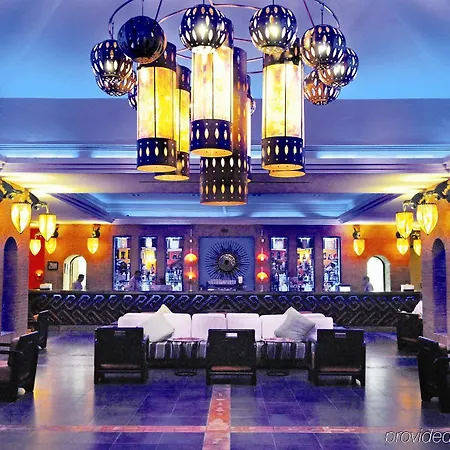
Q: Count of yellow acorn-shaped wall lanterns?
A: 10